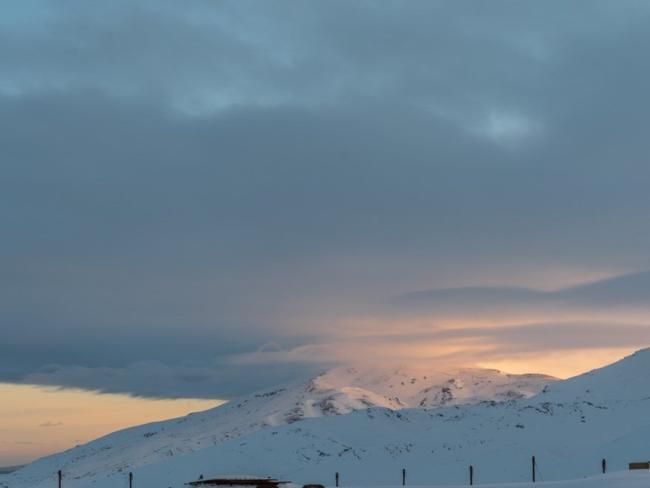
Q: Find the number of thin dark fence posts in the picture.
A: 7